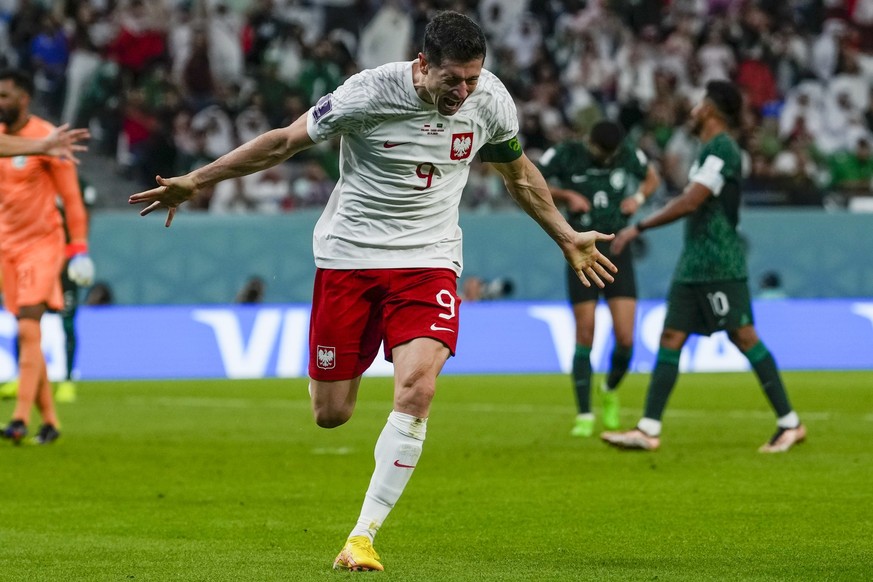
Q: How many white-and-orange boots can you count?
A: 2